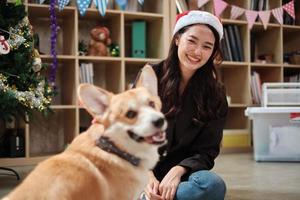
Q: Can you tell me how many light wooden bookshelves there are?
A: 2